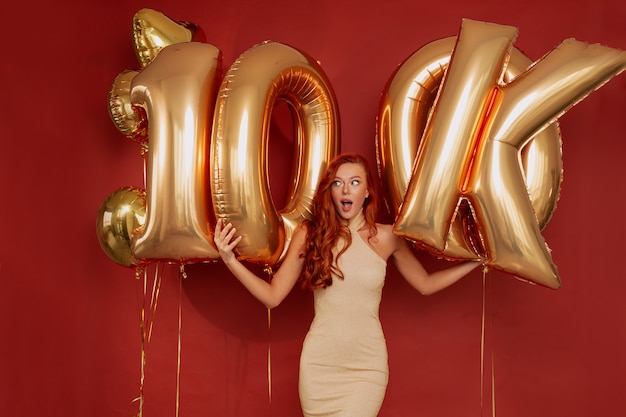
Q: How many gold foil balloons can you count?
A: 7